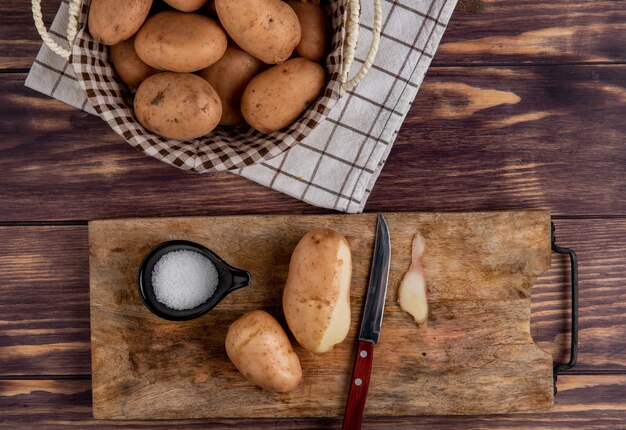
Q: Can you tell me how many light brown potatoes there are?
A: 11